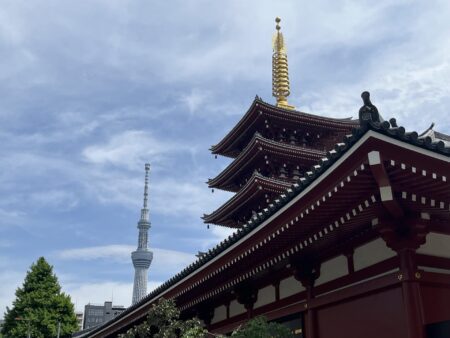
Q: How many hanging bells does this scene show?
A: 3